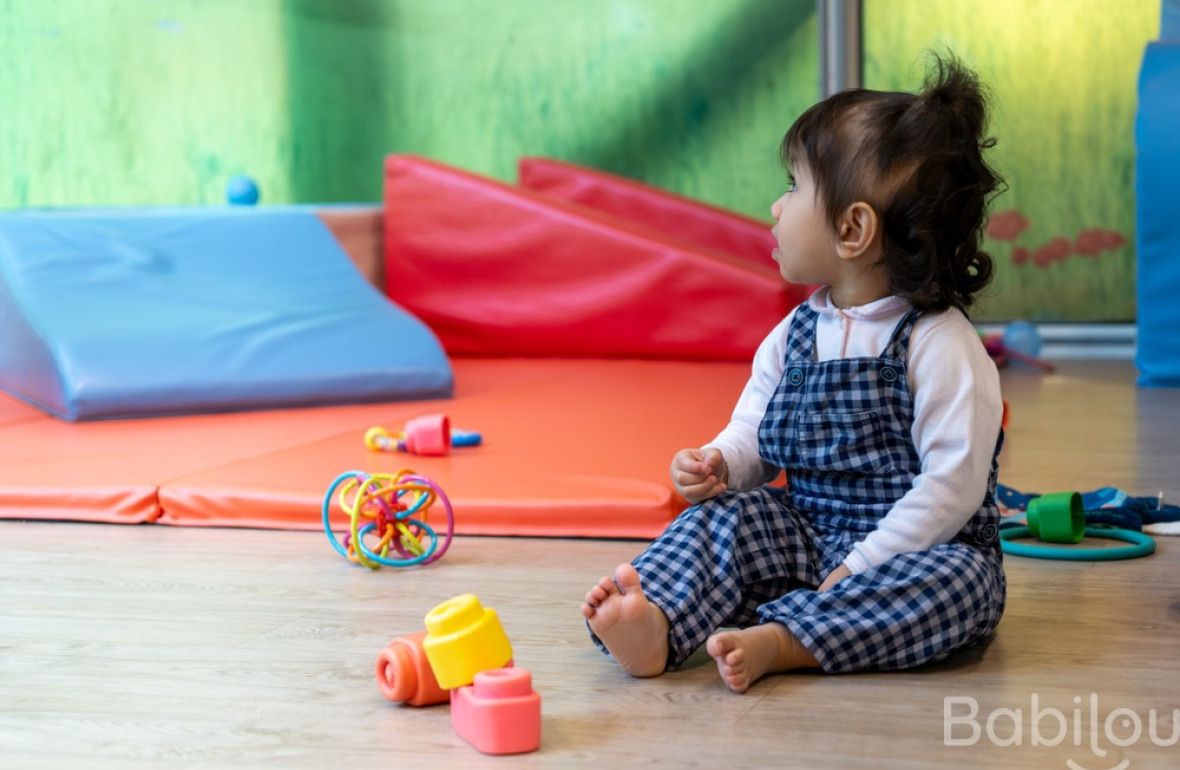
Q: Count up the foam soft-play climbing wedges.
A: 3